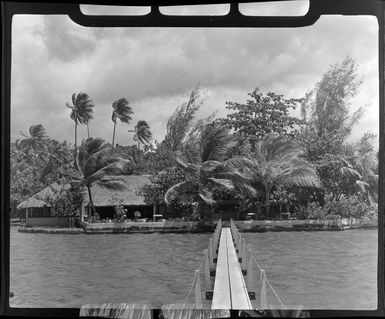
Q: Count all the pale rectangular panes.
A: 3